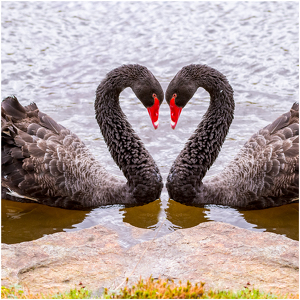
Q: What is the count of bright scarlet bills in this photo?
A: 2